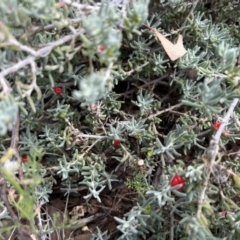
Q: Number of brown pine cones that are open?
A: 0